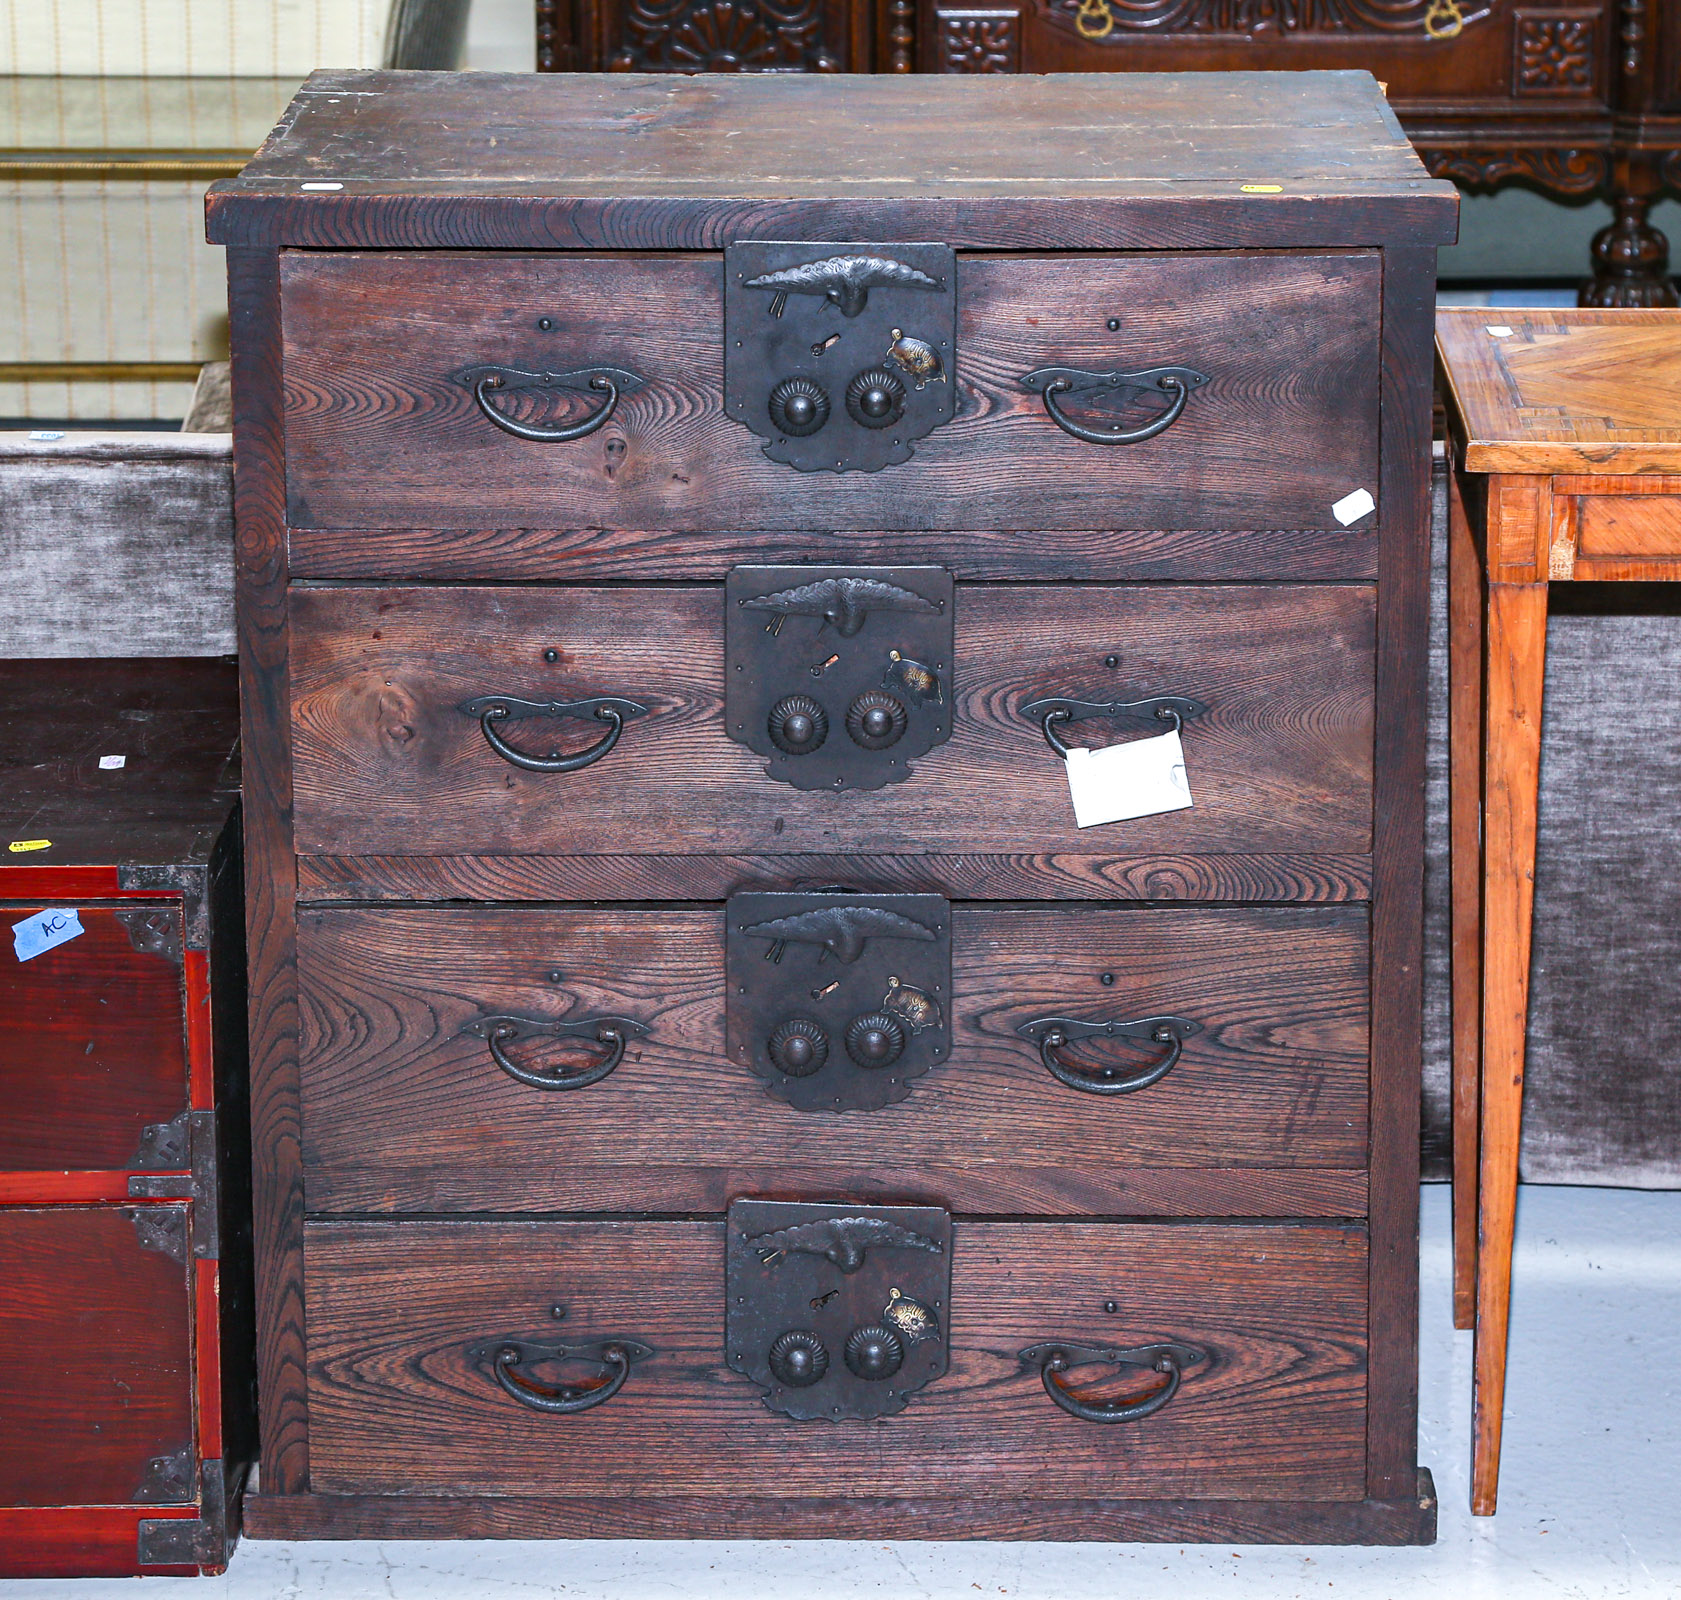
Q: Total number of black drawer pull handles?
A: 8